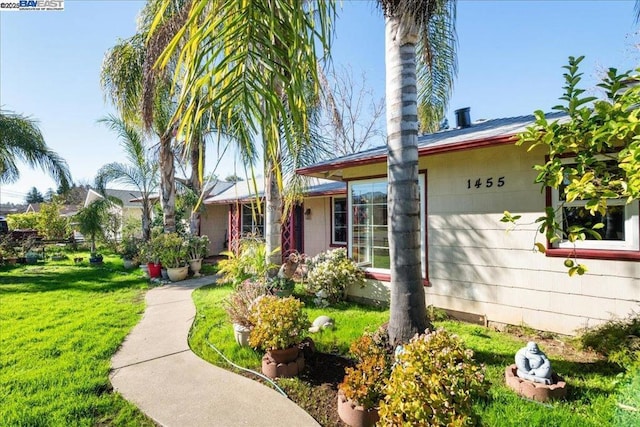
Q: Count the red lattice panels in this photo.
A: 2